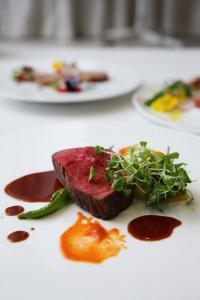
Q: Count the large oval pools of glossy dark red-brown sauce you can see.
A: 2